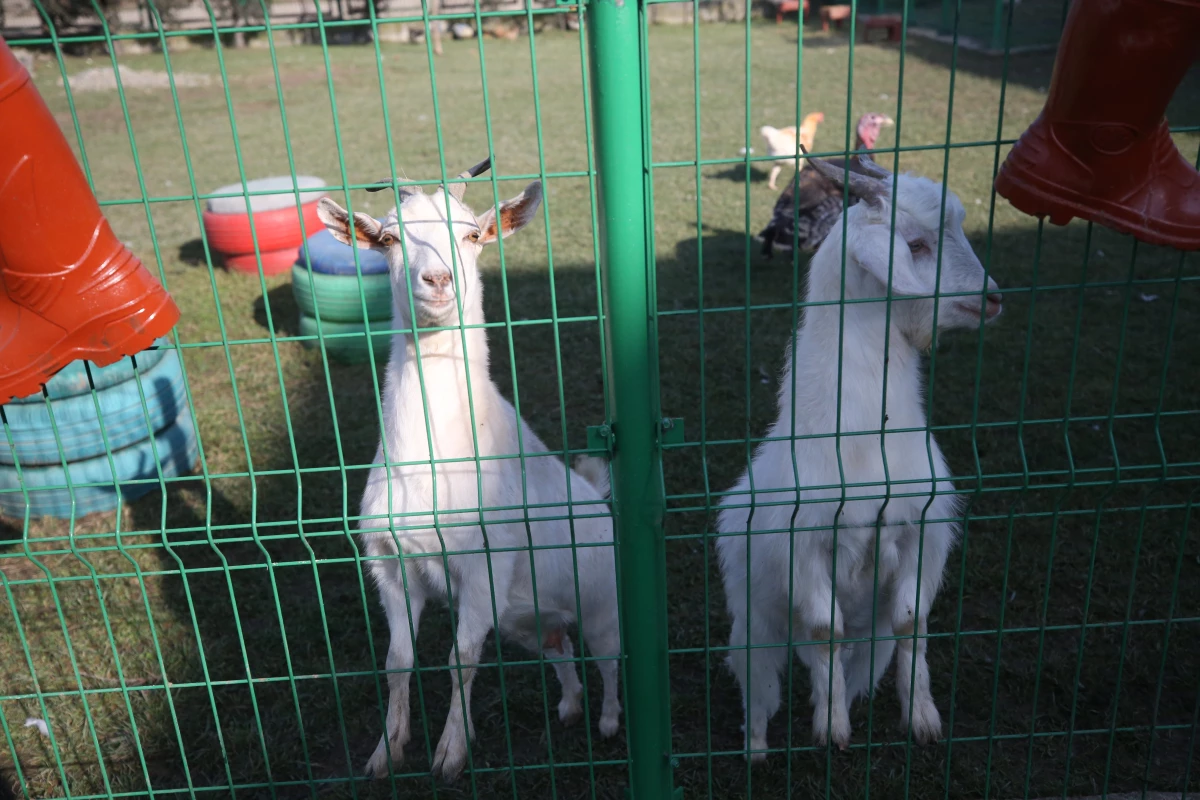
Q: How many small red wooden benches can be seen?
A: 3